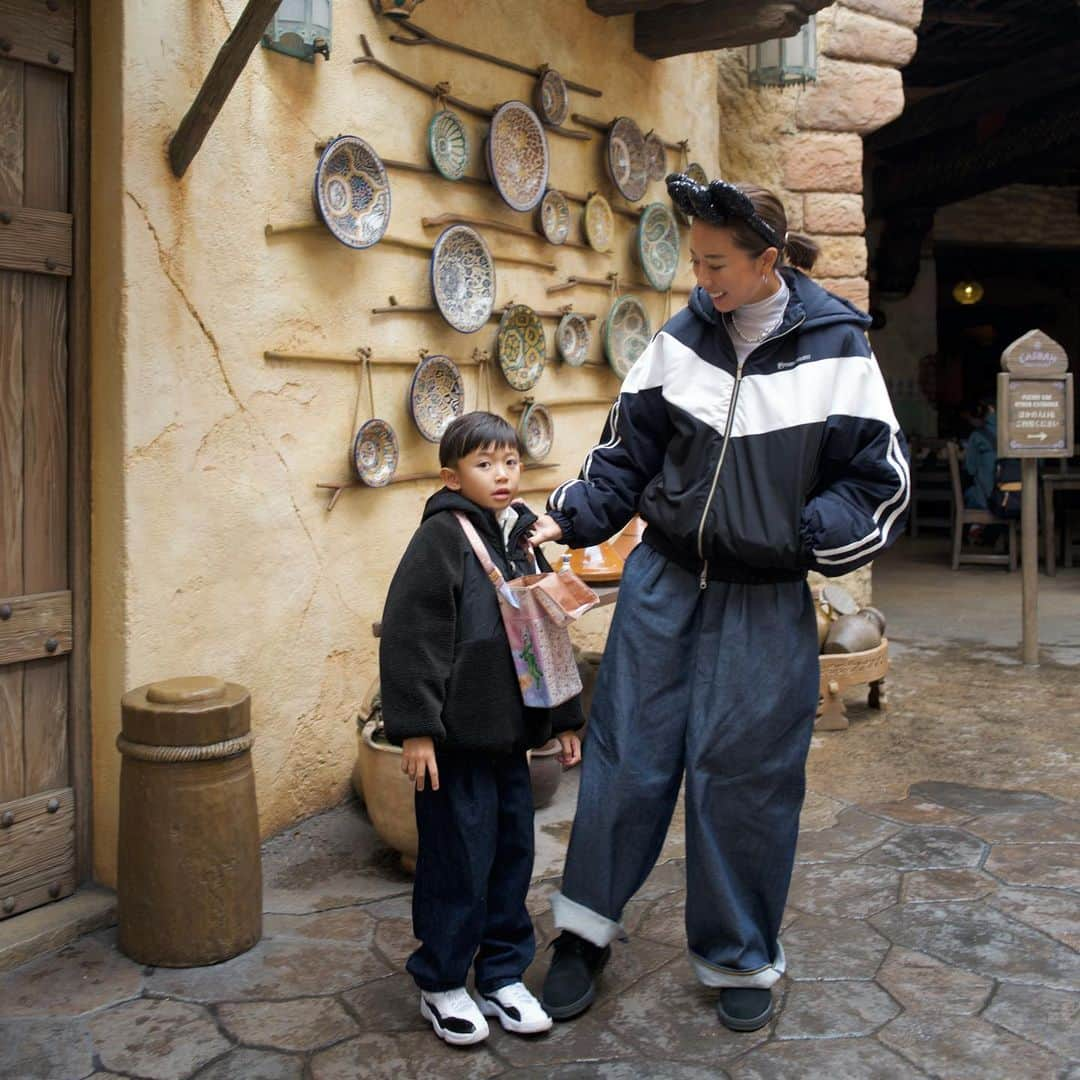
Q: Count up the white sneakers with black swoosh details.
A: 2